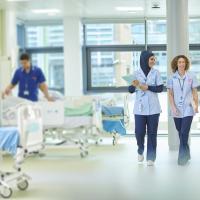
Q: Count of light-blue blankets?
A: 2